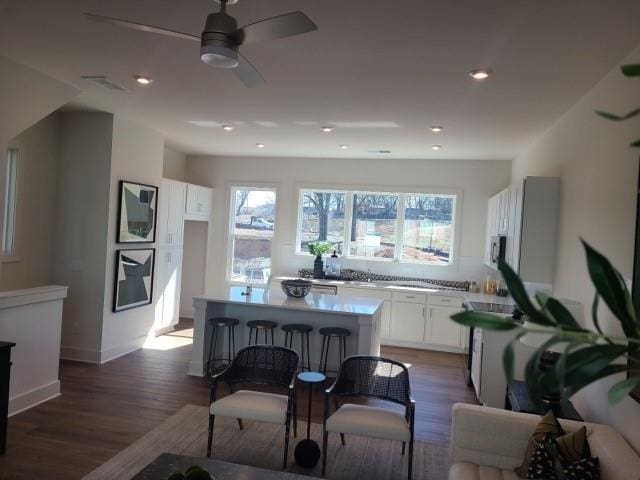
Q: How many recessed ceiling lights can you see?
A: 8